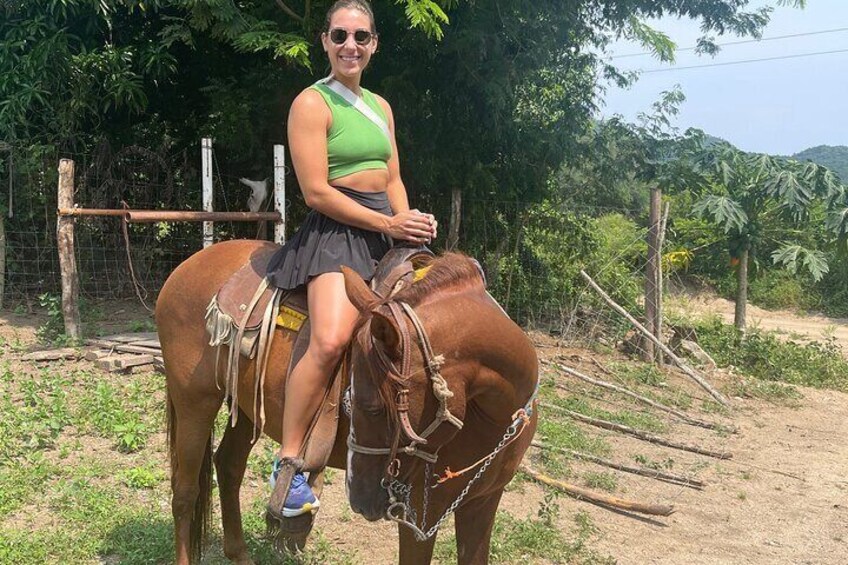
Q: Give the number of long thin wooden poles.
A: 5